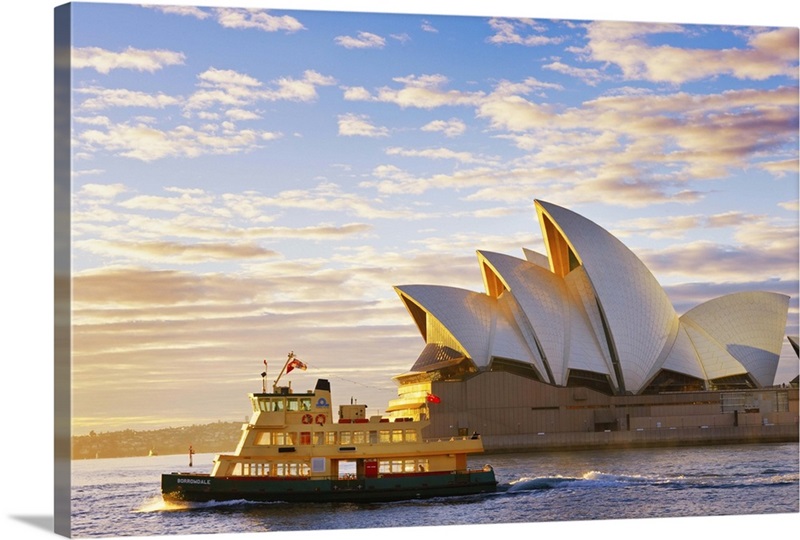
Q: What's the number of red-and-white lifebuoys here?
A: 2